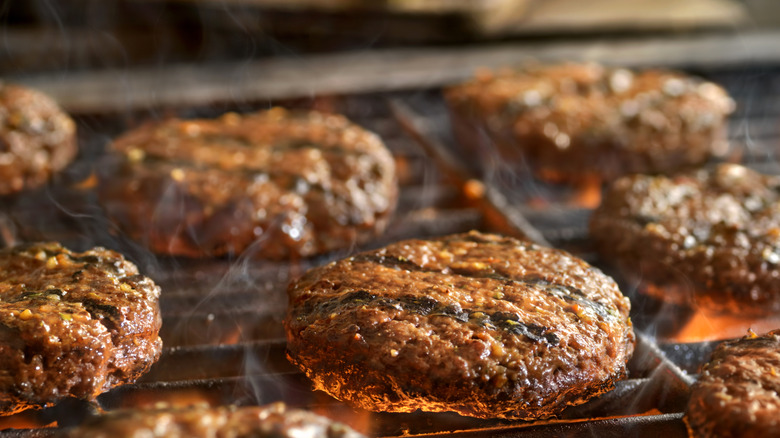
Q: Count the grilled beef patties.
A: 8